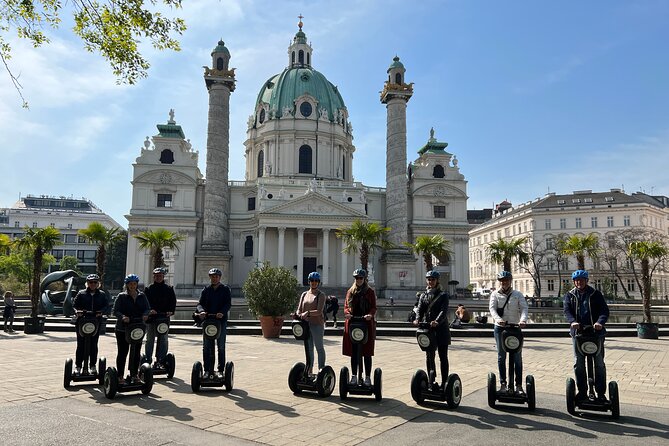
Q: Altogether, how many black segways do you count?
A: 9